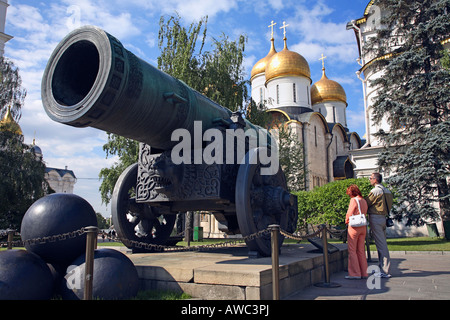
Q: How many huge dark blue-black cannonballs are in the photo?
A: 3